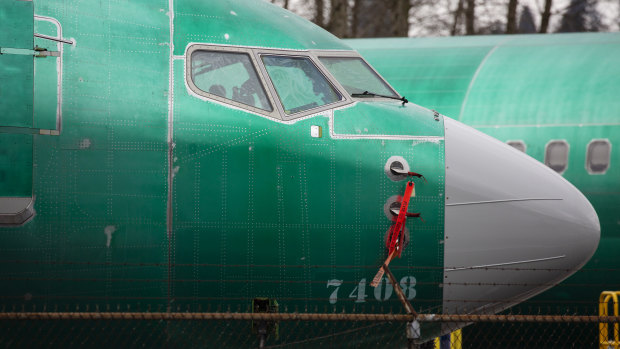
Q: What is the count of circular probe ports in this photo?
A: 3